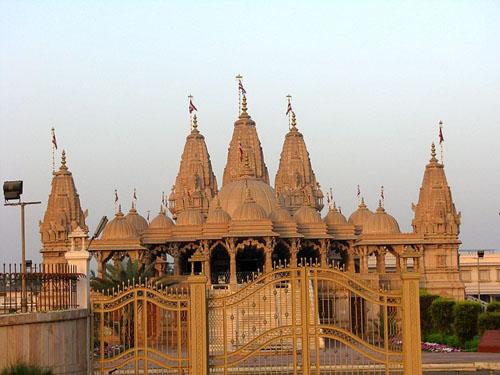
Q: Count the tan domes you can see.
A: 12